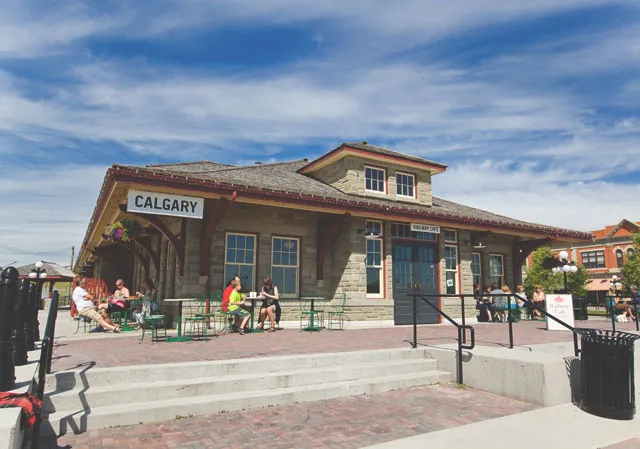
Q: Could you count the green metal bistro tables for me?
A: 4